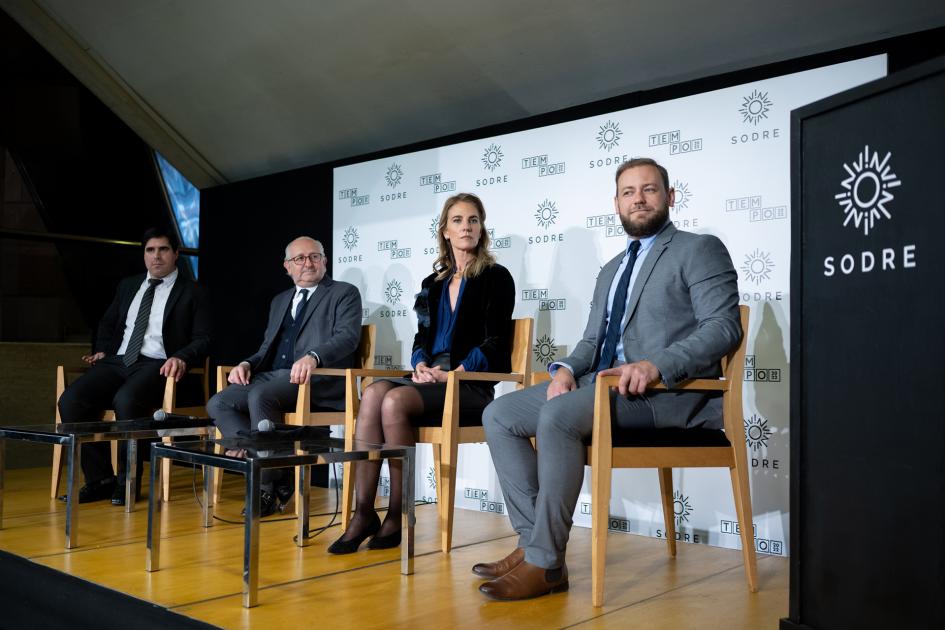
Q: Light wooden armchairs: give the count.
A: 4